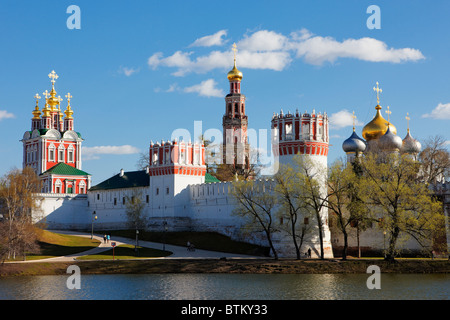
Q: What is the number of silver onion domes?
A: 3